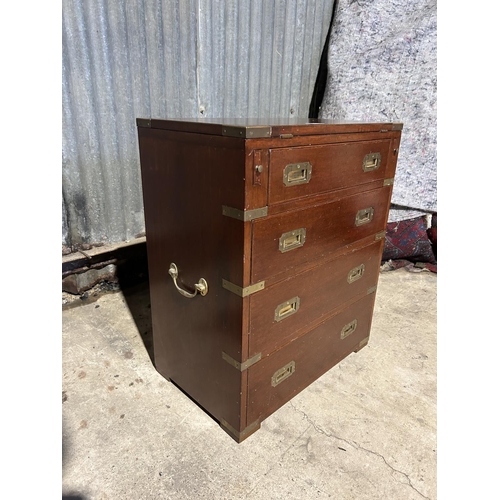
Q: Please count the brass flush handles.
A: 8